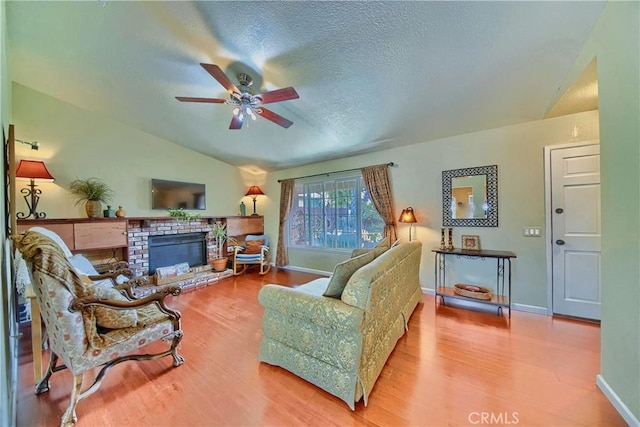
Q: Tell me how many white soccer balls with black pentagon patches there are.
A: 0